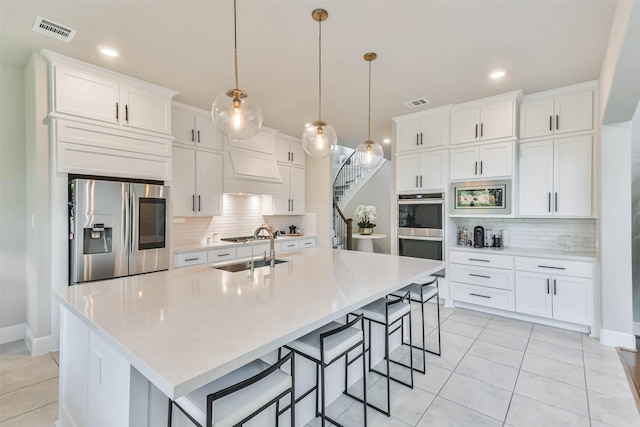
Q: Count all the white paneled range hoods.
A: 1